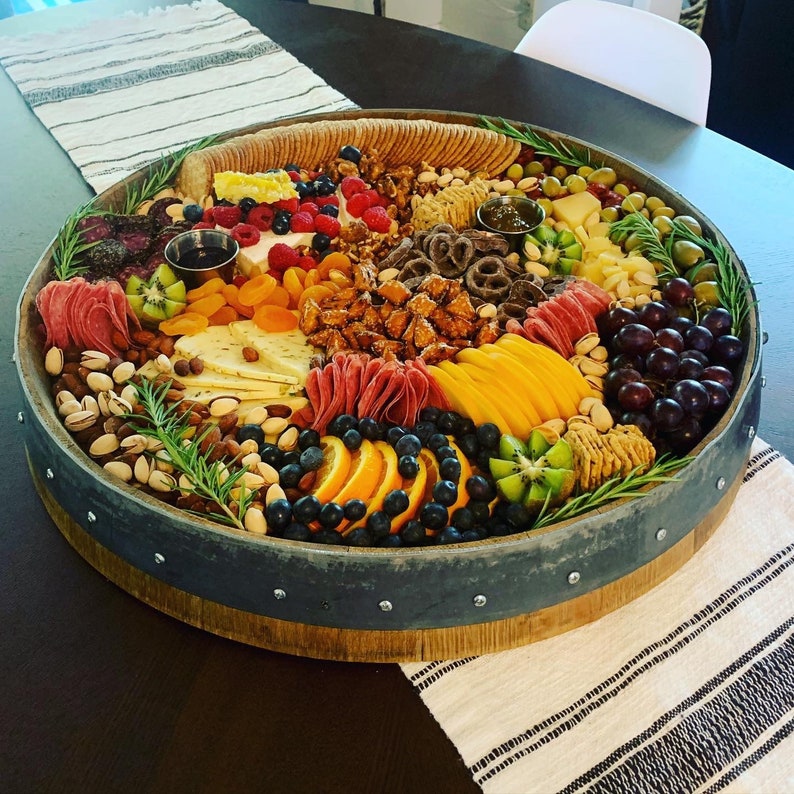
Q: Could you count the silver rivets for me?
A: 14